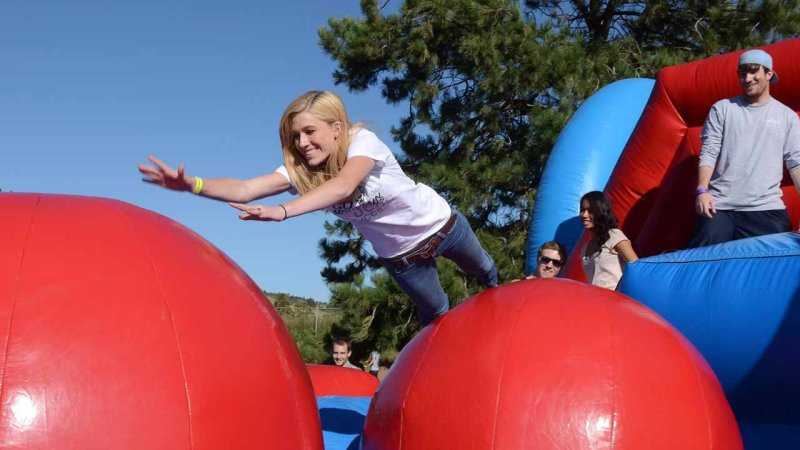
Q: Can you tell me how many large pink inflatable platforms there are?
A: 0